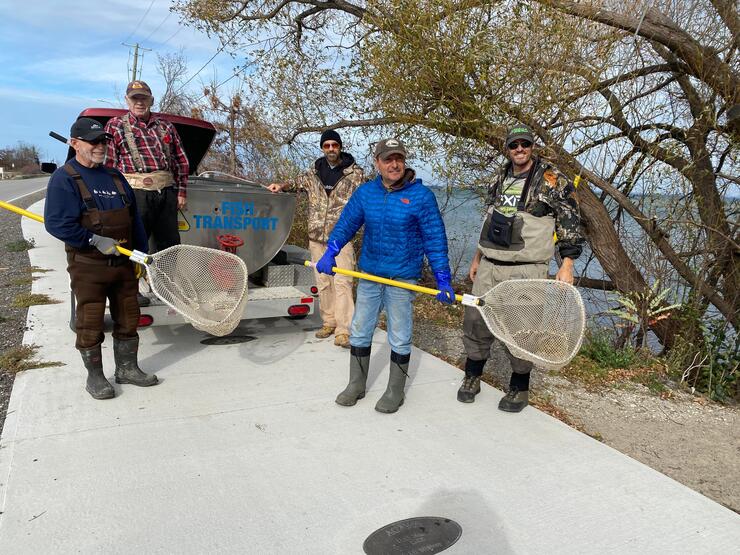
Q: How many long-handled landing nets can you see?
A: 2